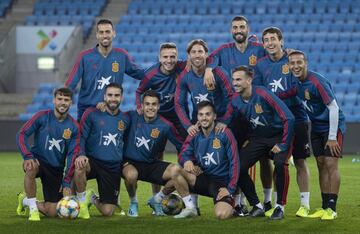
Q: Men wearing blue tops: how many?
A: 11